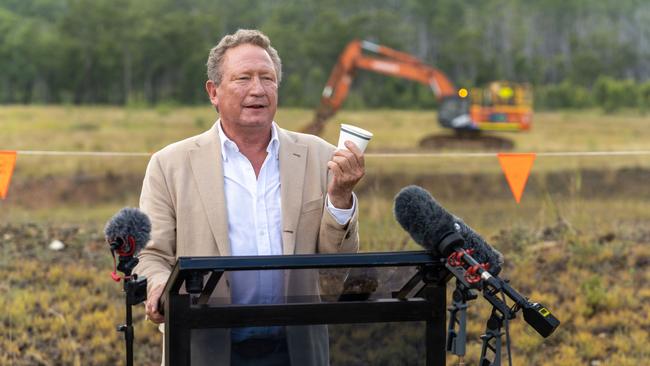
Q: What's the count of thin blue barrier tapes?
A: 0